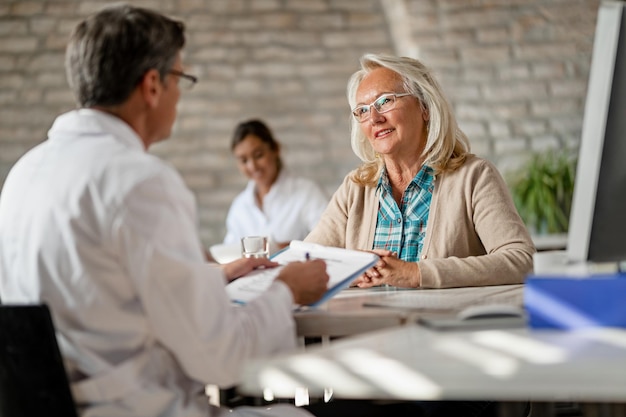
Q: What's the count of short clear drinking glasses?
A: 1